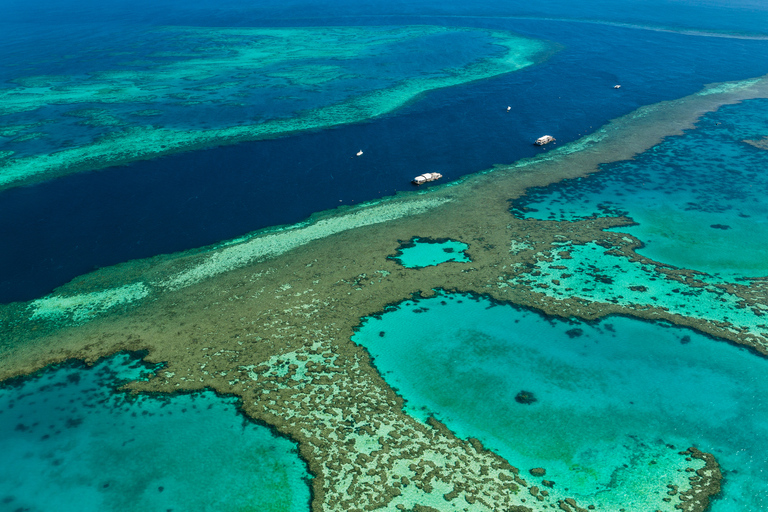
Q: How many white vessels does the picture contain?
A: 5